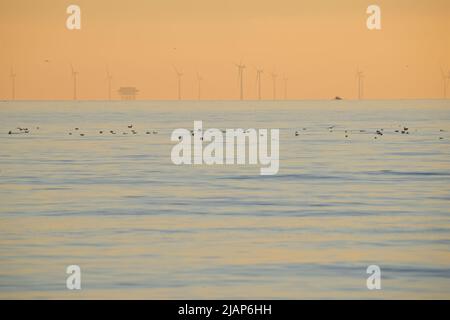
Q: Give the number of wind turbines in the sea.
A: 11